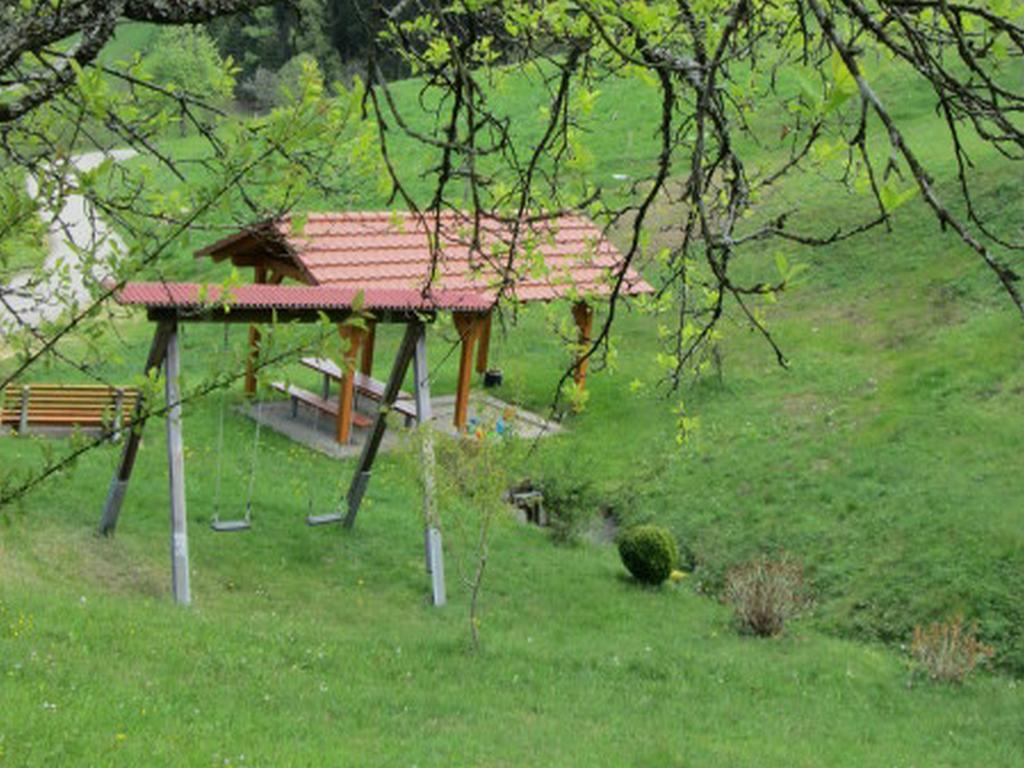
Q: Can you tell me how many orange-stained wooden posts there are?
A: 6